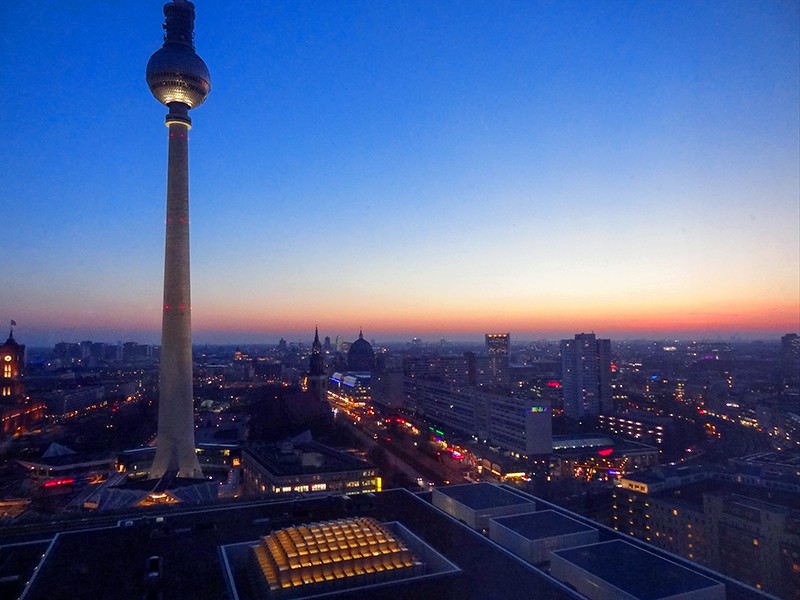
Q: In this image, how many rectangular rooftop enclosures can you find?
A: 3